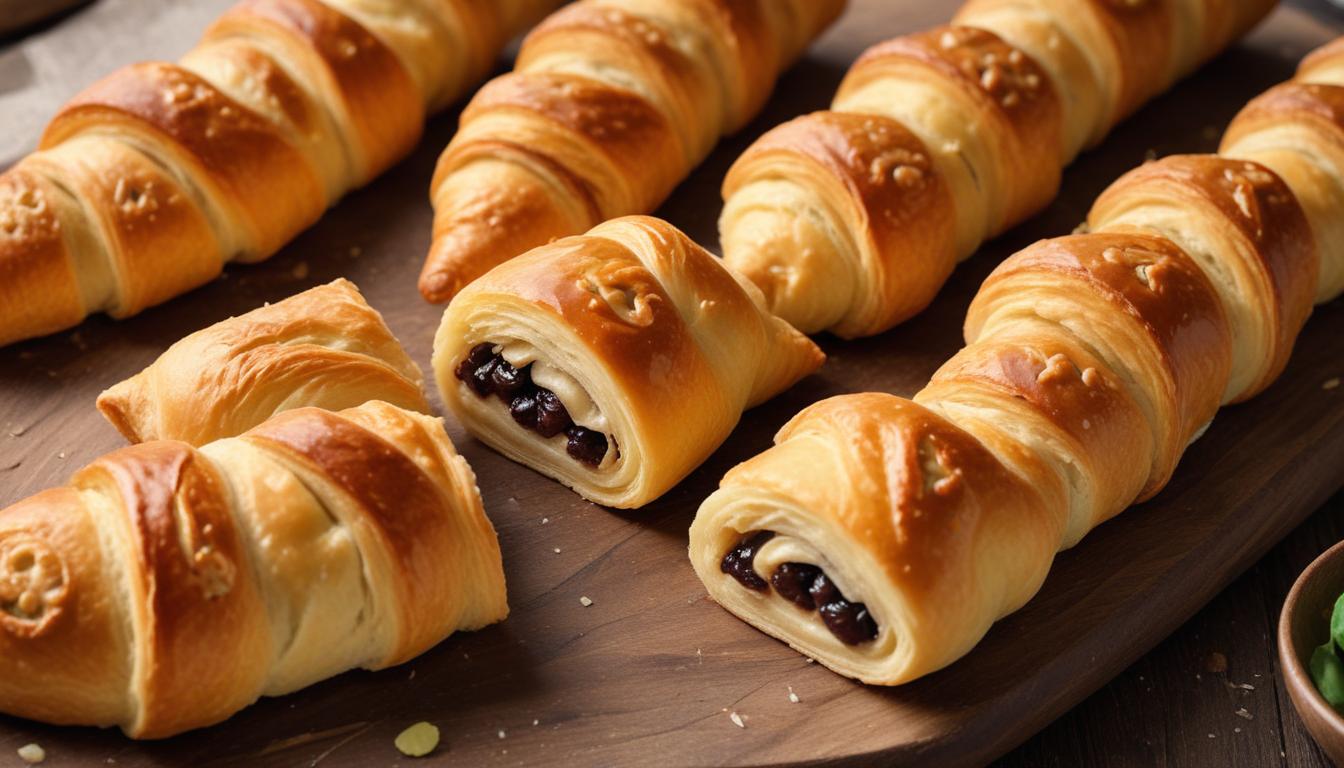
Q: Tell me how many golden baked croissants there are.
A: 7